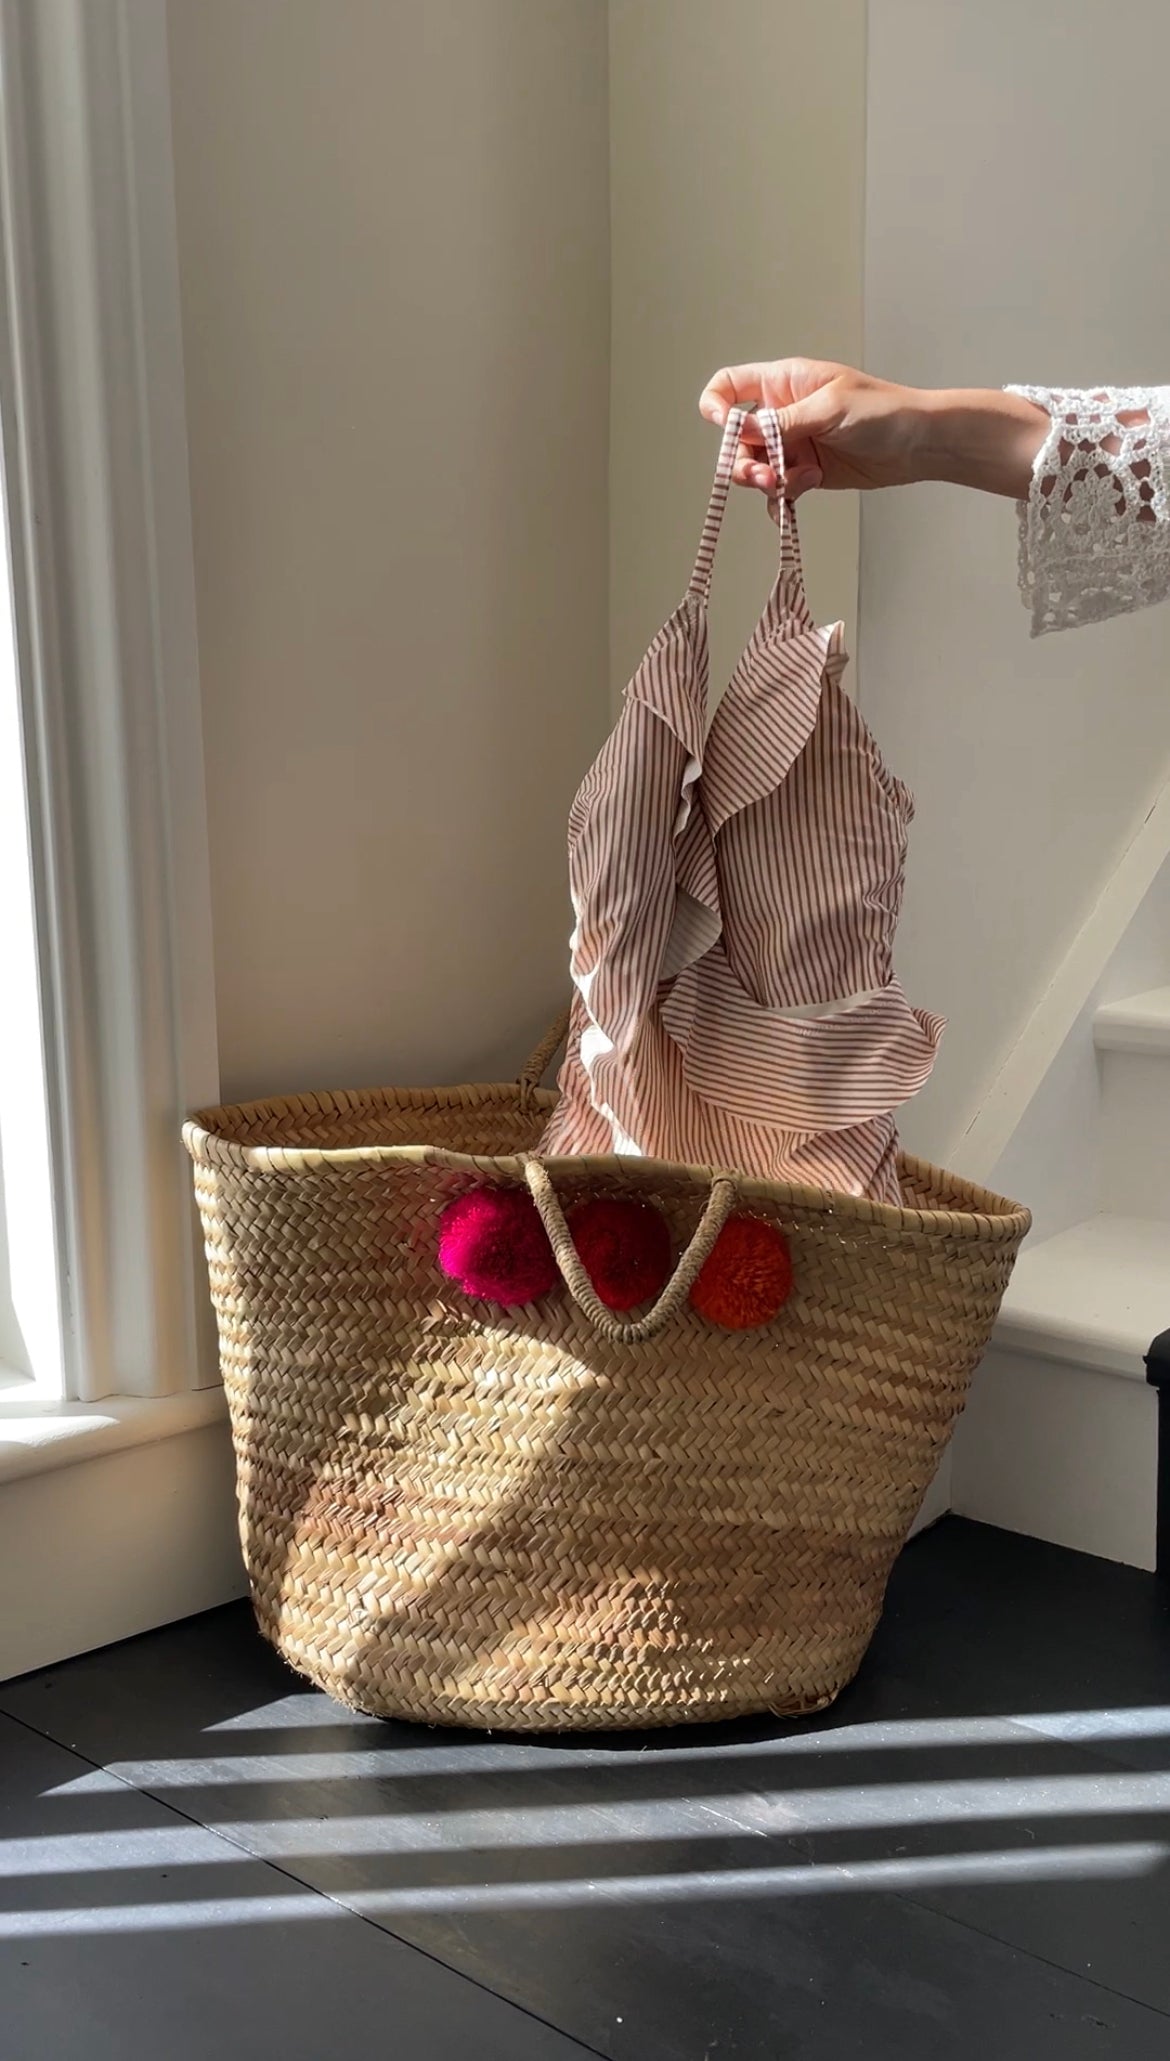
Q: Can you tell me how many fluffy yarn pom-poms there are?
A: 3